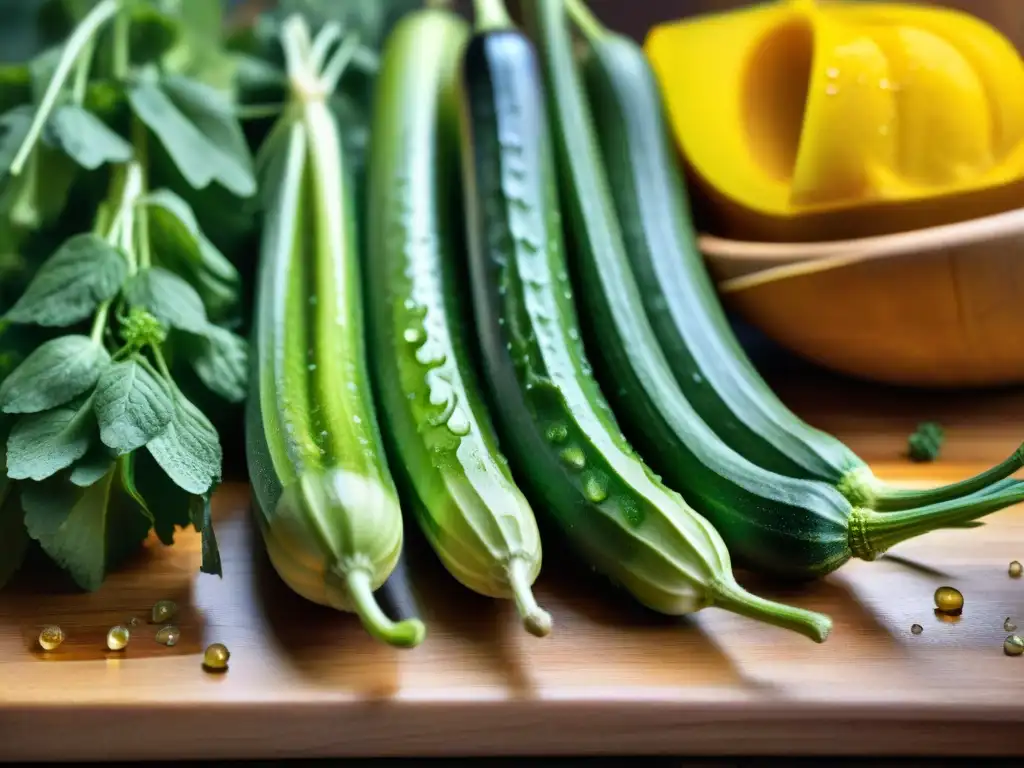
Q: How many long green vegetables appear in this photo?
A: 5